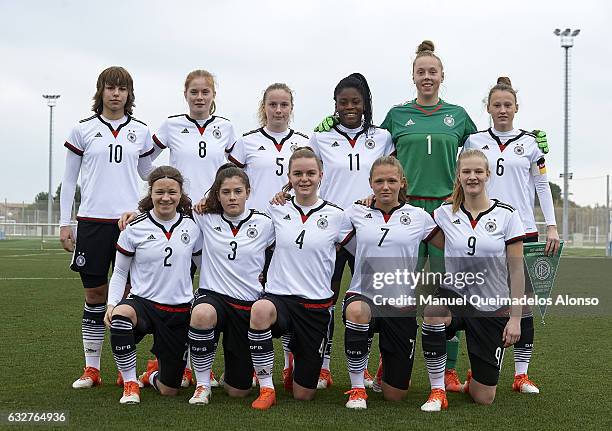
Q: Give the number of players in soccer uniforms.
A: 11